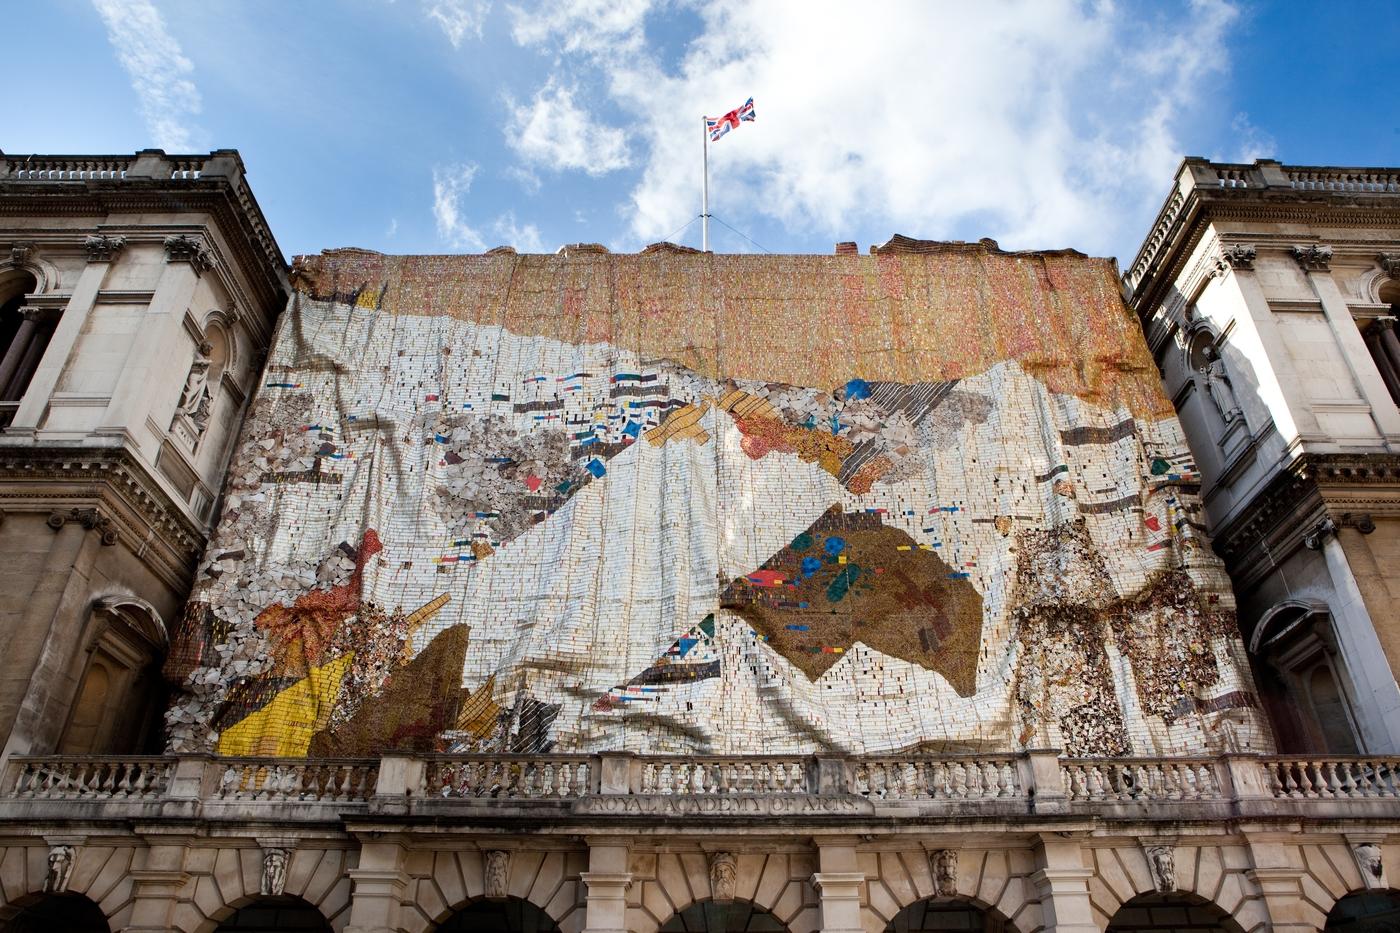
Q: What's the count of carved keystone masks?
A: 7